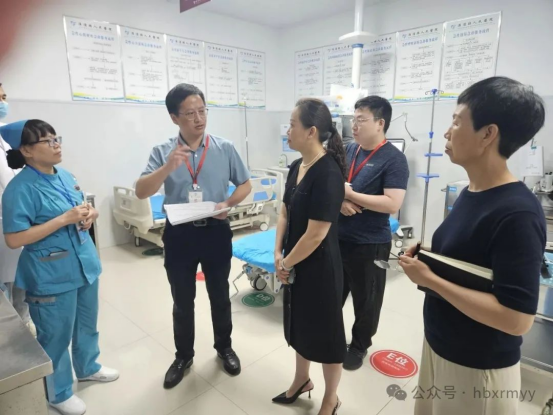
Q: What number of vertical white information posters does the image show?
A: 10